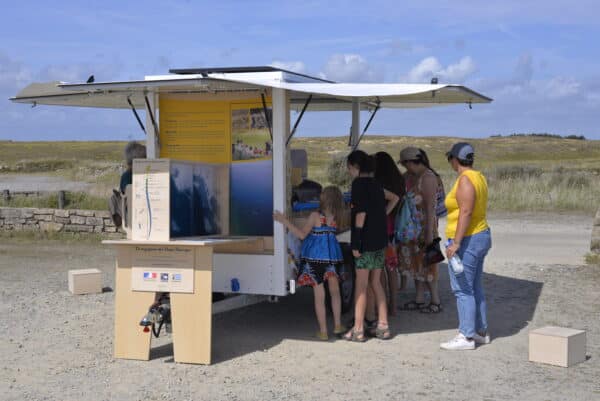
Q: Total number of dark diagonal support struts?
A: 5